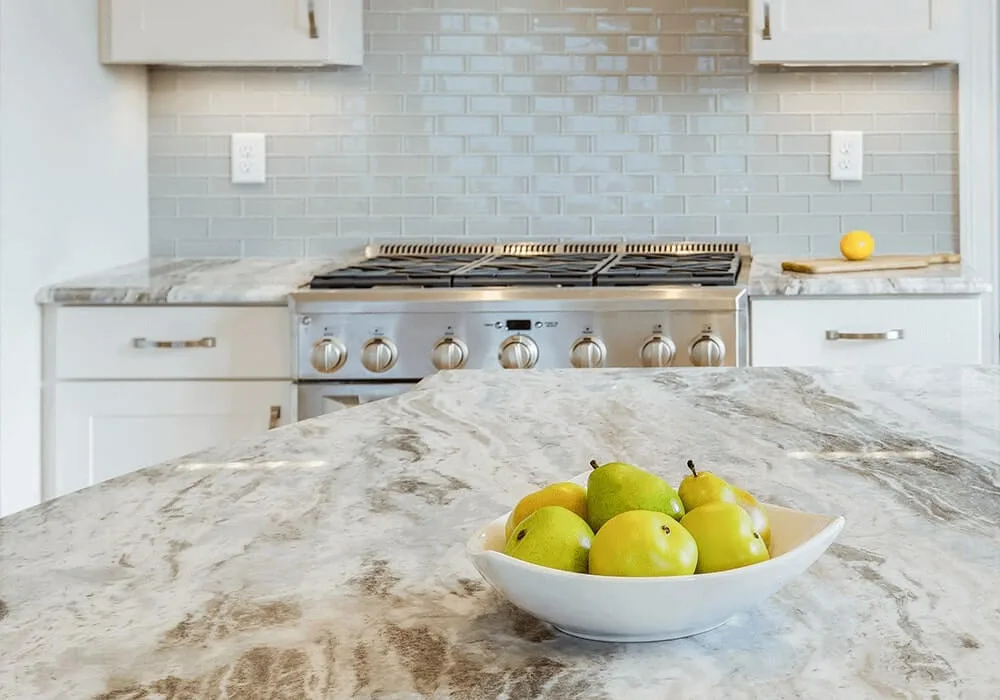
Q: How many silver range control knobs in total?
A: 7